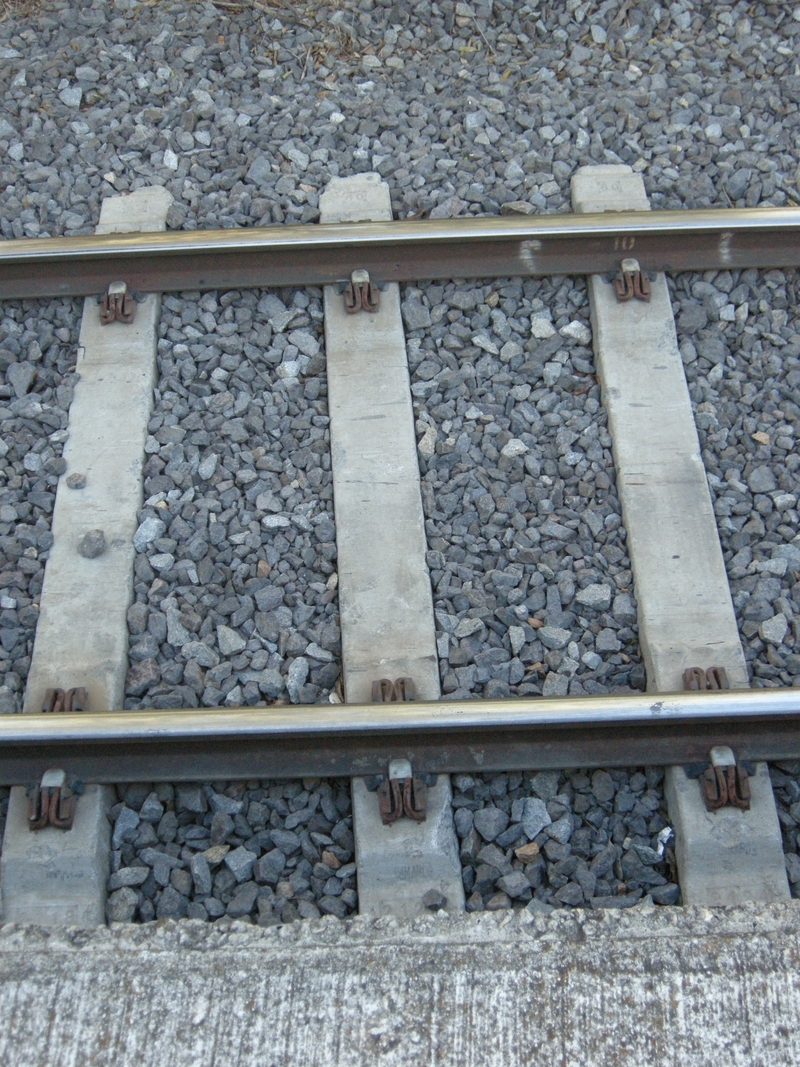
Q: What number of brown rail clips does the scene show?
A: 9